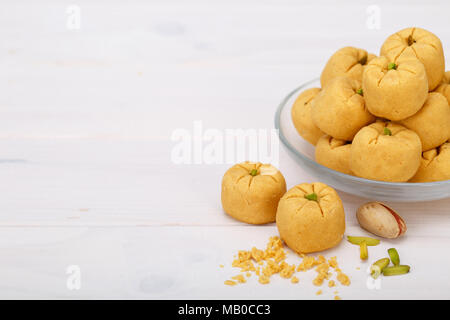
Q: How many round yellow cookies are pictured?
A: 12